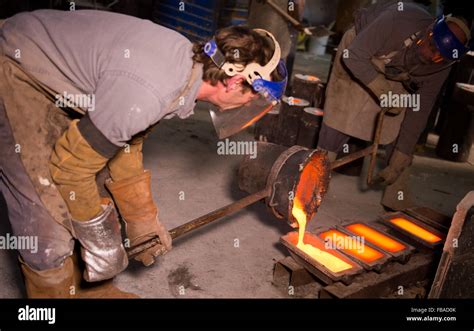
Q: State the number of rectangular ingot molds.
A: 4